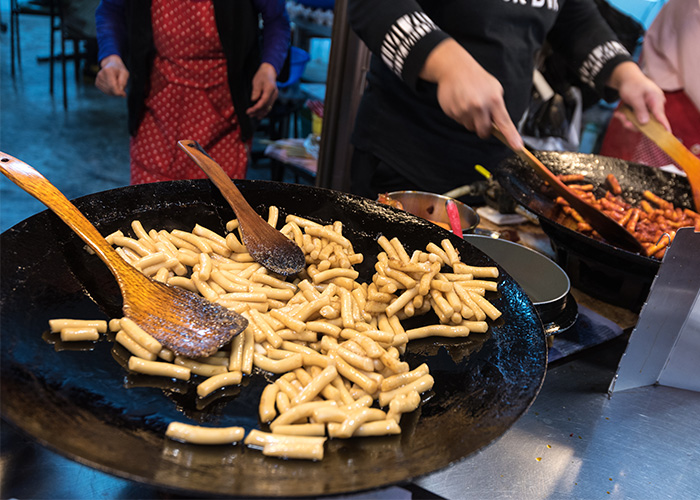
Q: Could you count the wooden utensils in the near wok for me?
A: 2